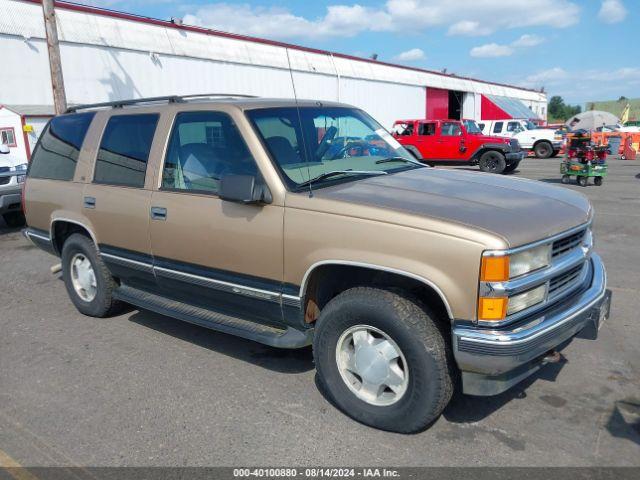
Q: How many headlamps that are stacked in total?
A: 2